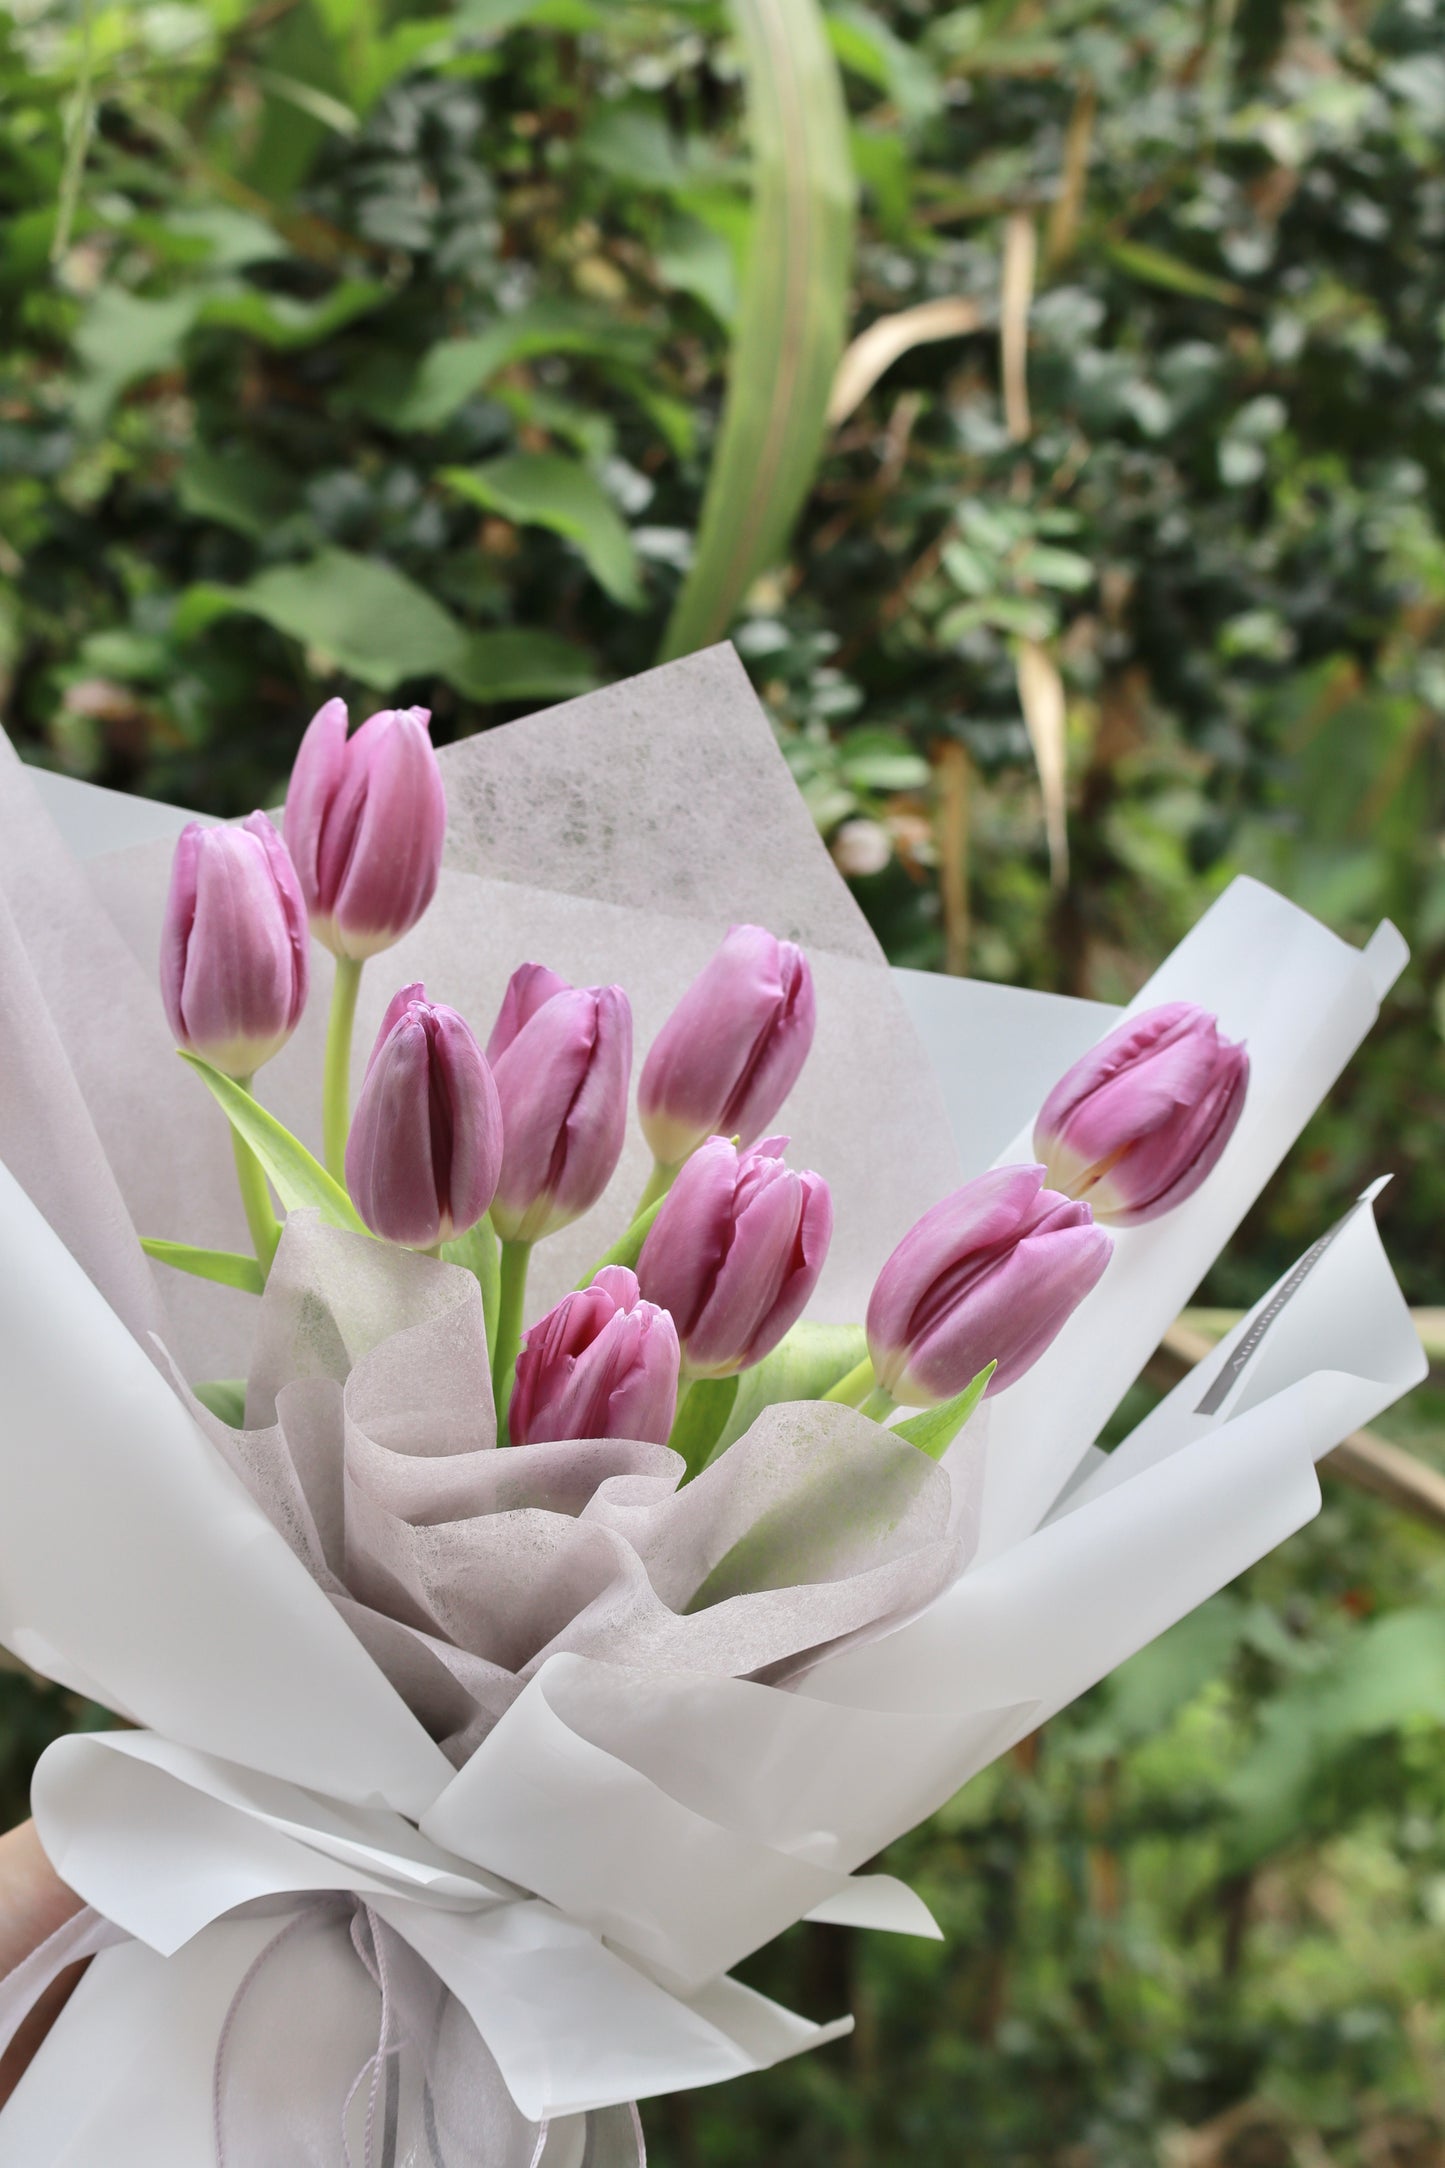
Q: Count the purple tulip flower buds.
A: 9